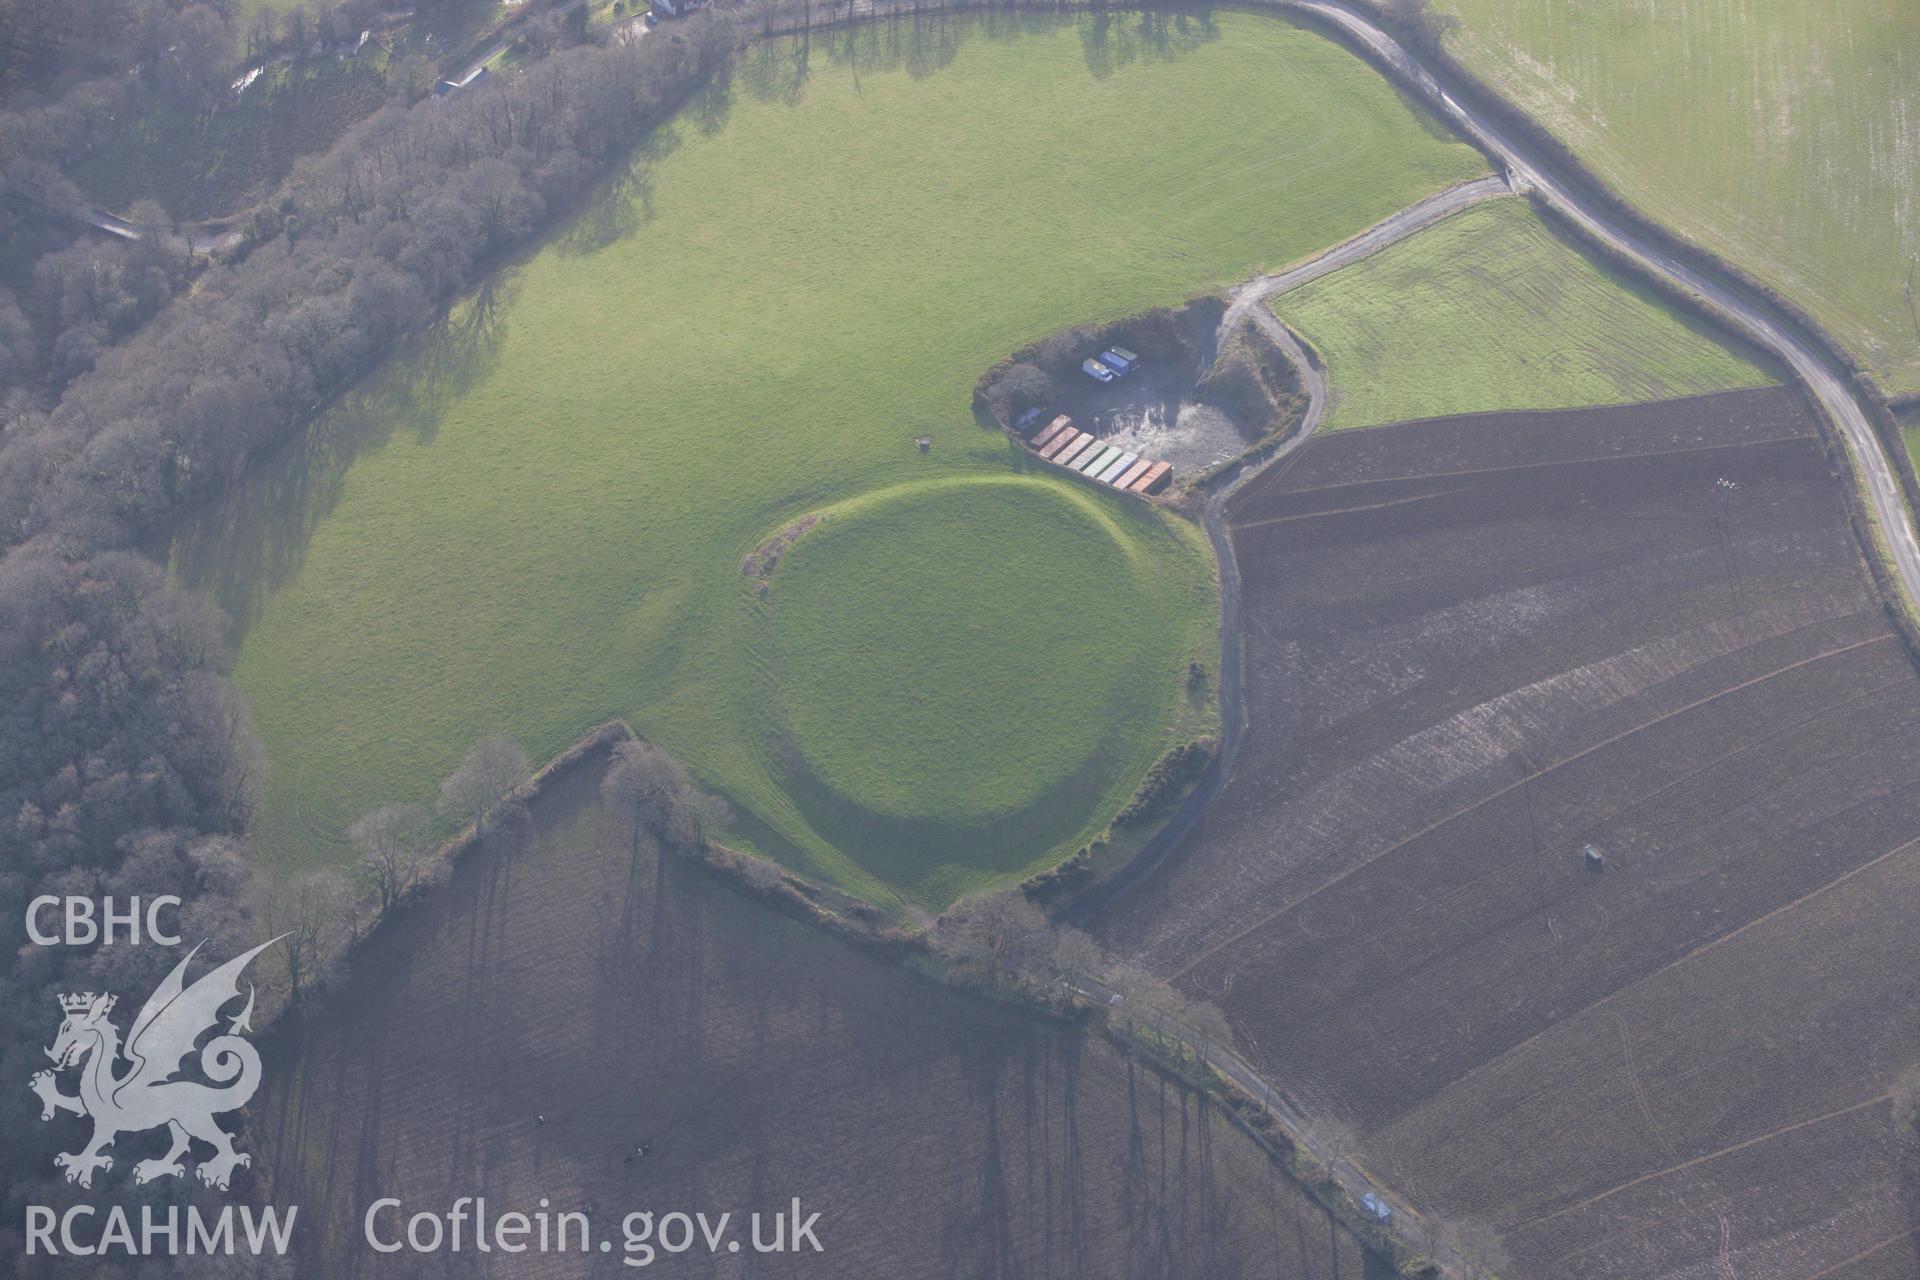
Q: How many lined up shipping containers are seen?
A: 8